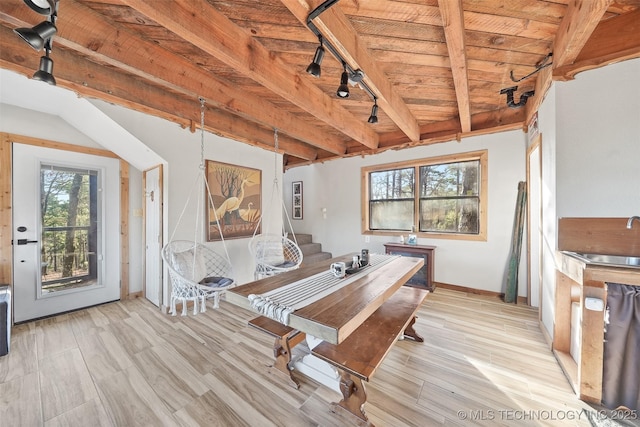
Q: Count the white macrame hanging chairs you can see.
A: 2